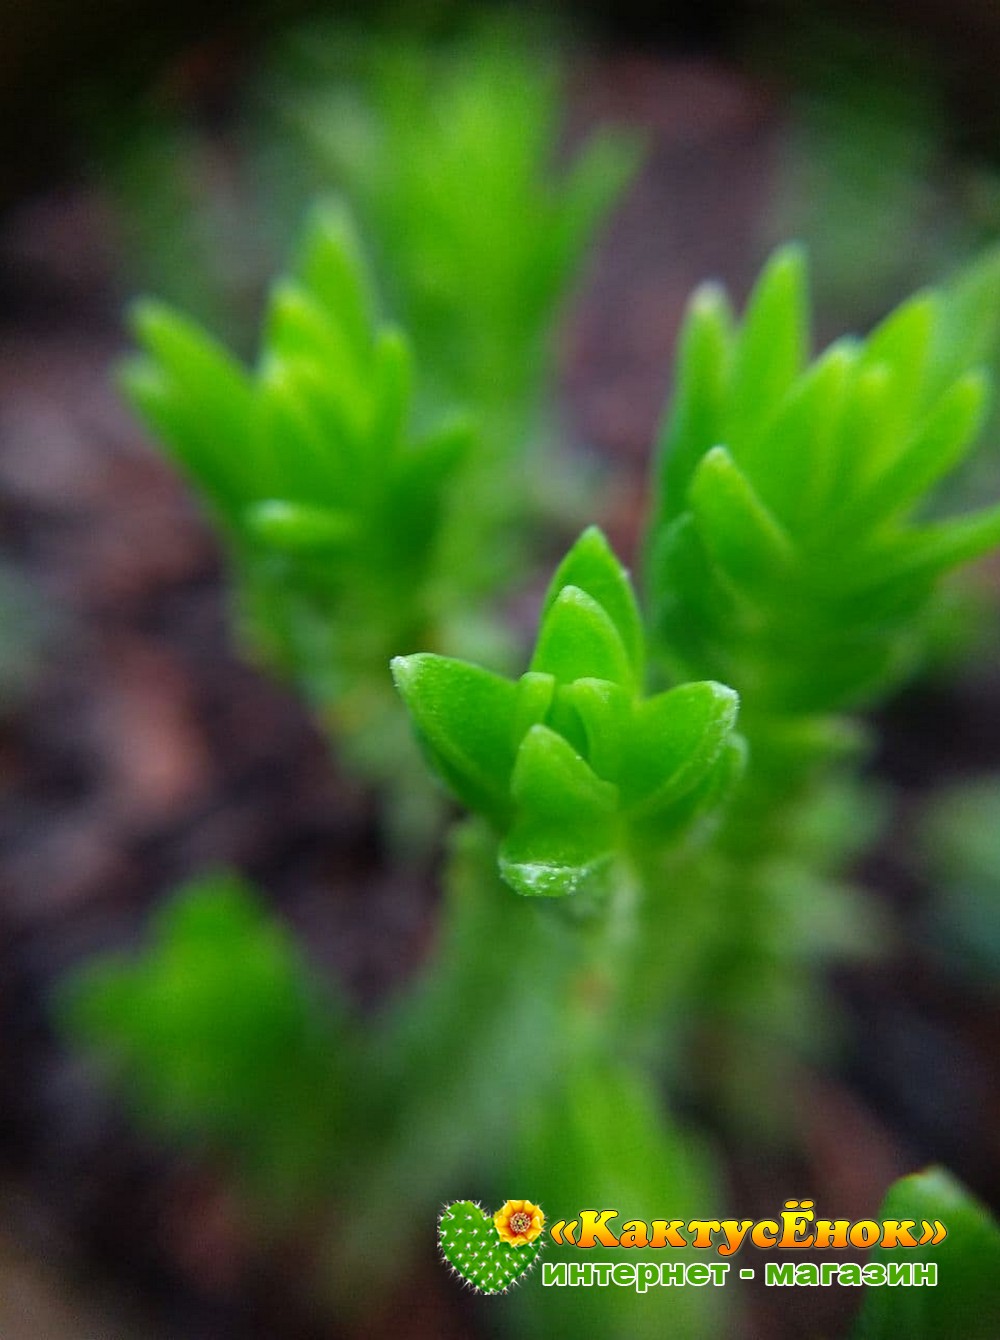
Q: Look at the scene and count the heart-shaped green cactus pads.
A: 1